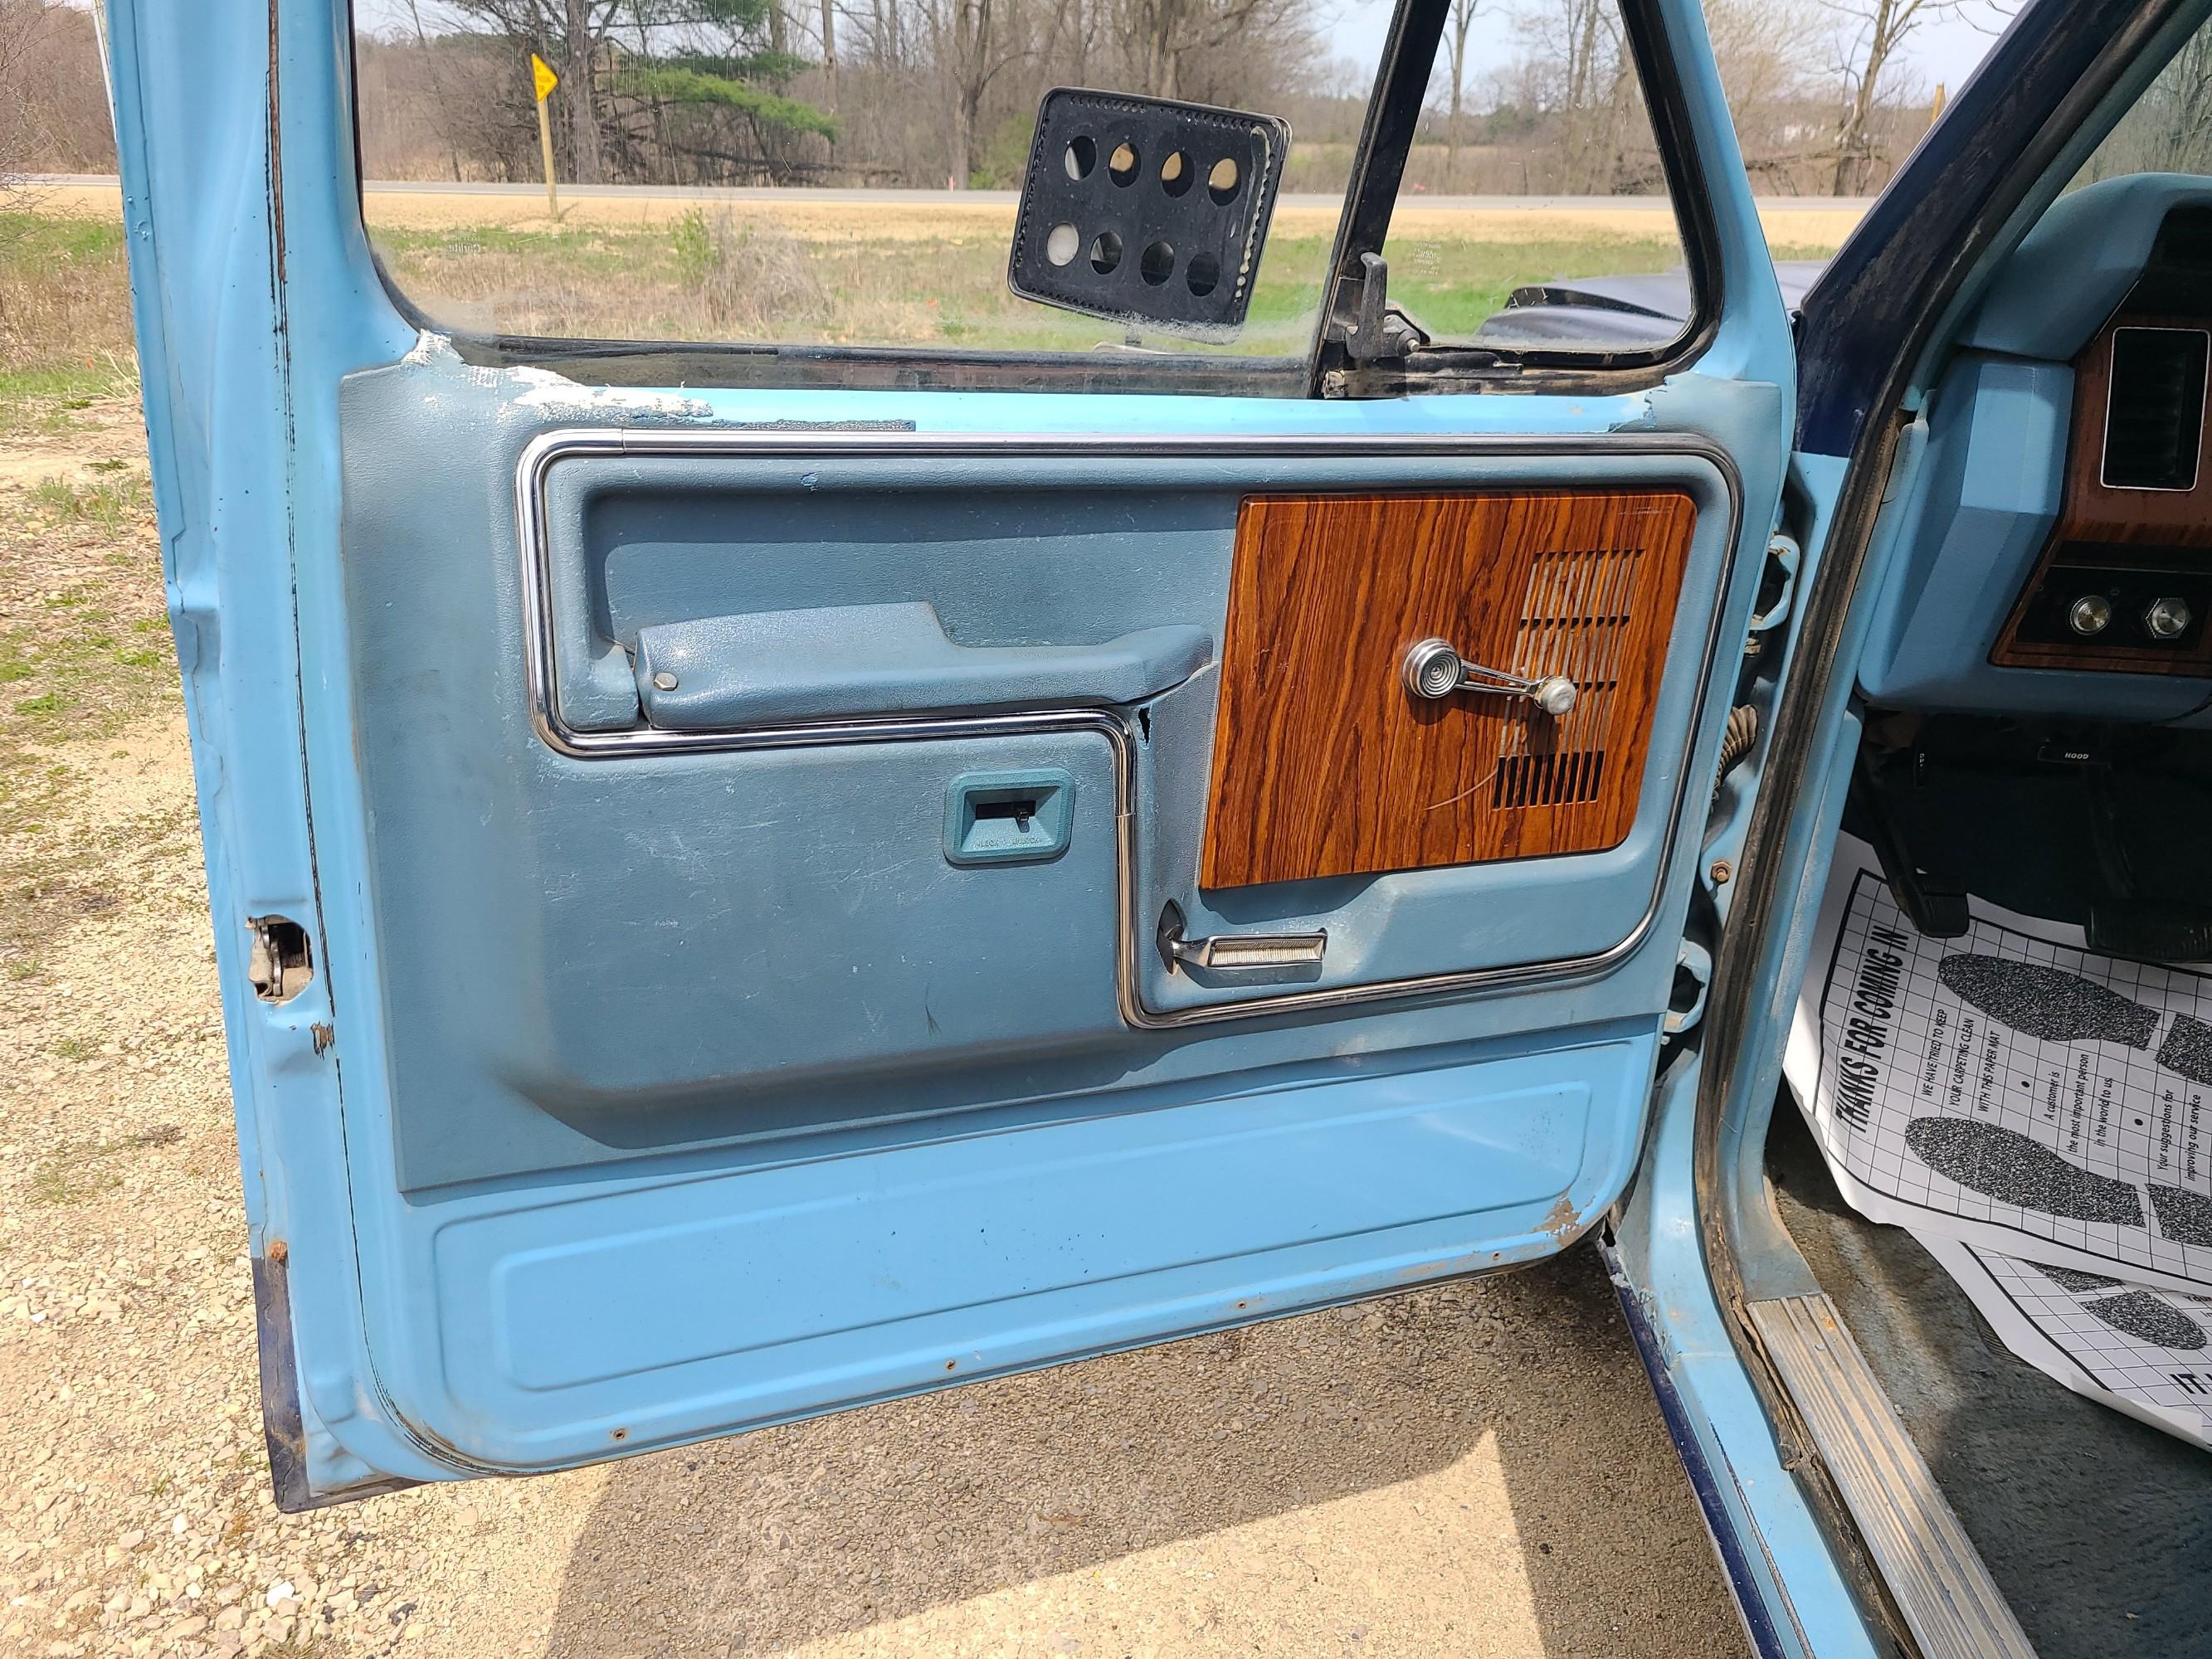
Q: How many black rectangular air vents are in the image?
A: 1